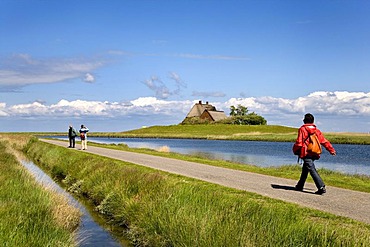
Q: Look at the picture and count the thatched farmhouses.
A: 1